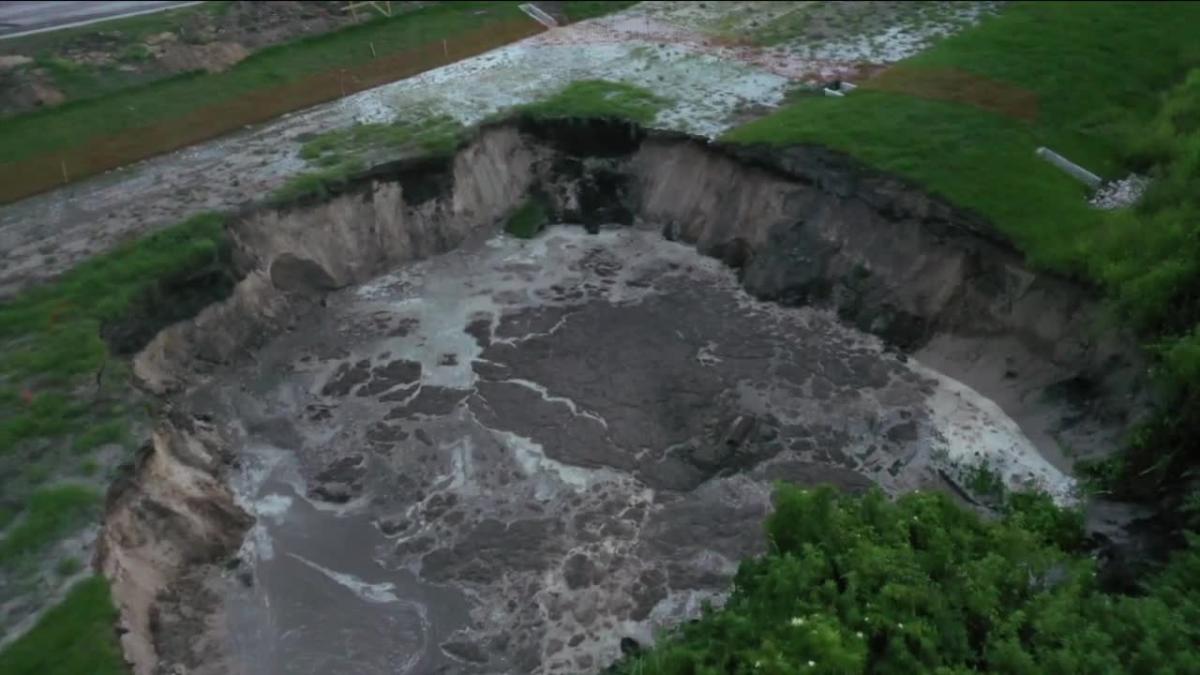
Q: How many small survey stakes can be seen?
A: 4